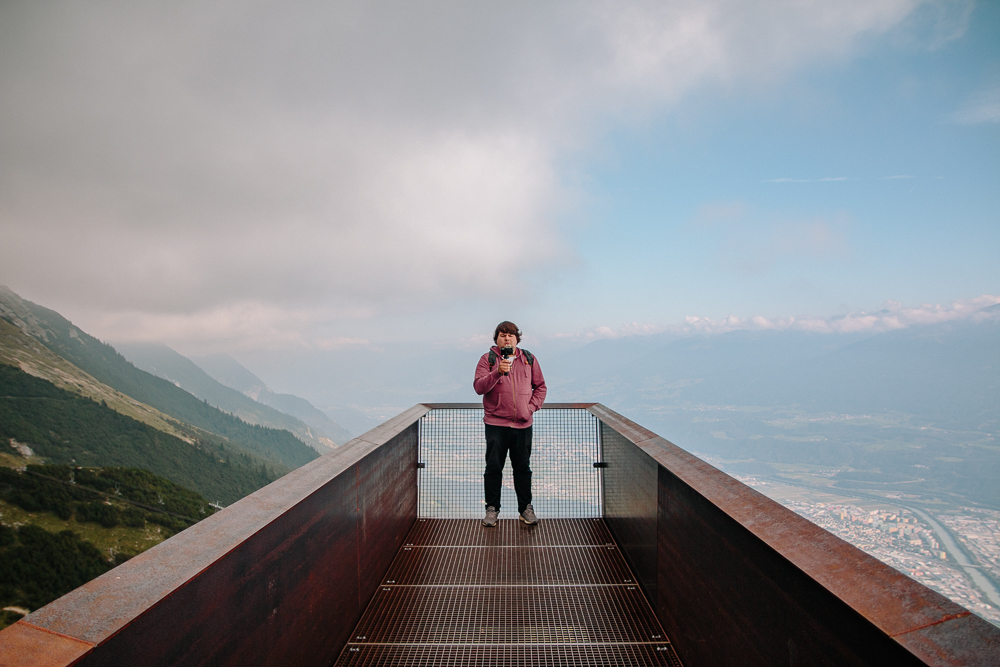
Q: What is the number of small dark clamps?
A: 2